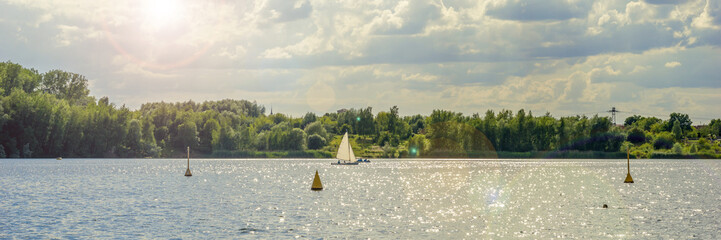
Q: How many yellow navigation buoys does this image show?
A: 3